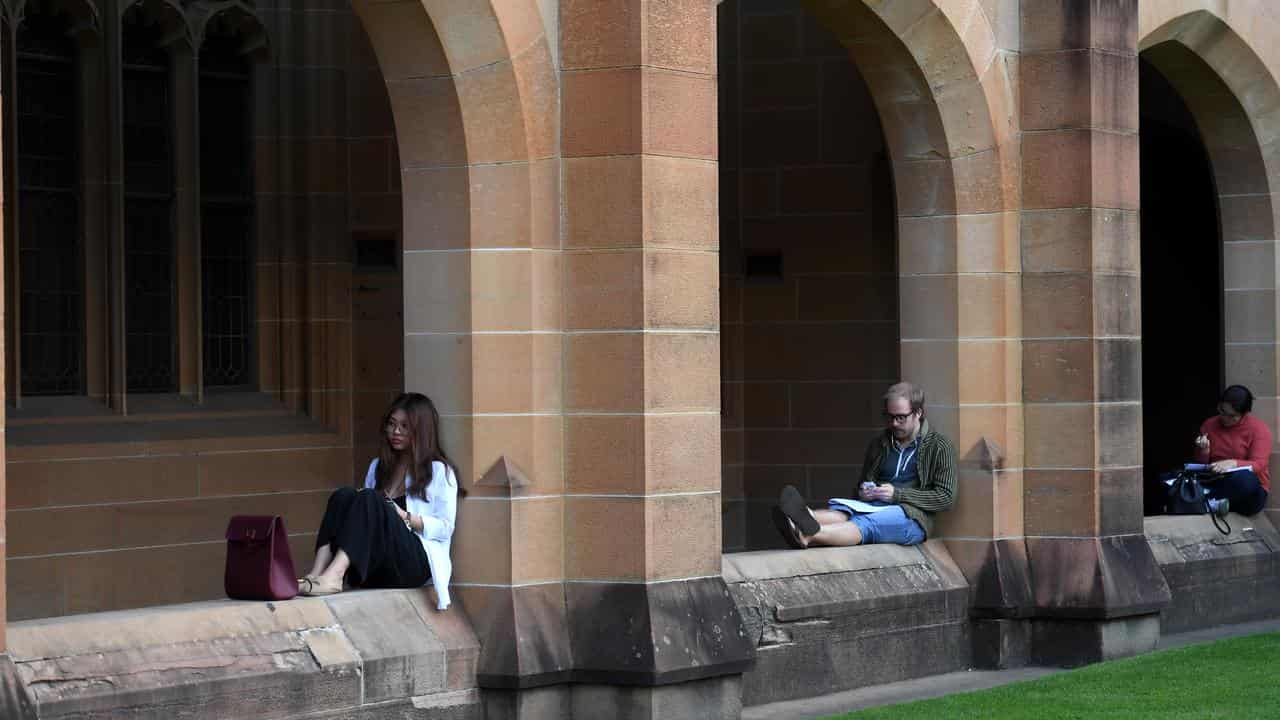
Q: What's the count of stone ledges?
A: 3